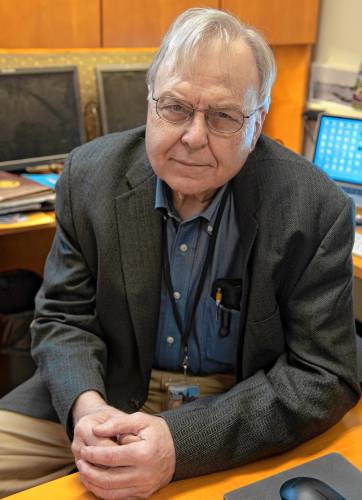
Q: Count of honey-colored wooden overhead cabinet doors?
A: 3